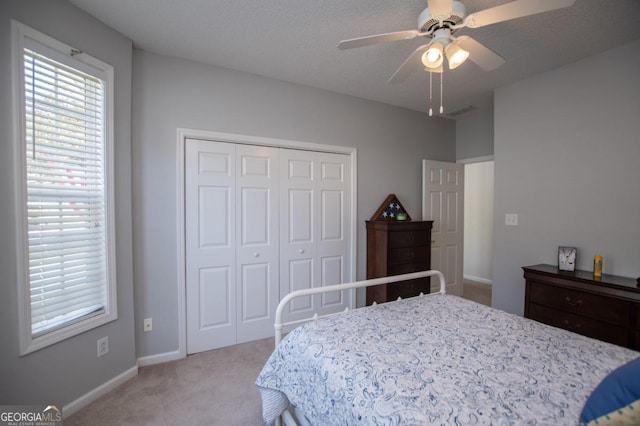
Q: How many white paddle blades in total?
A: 5